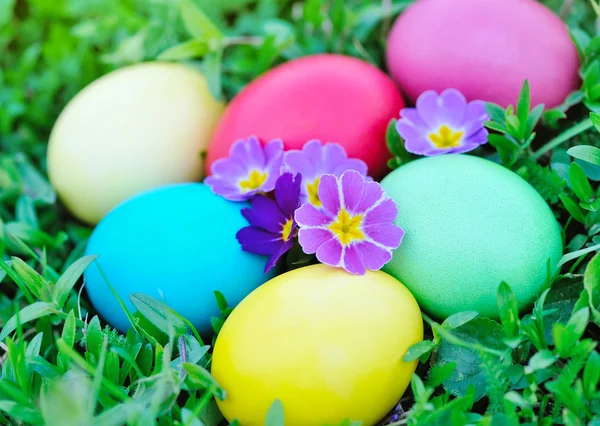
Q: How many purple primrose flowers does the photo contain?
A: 5